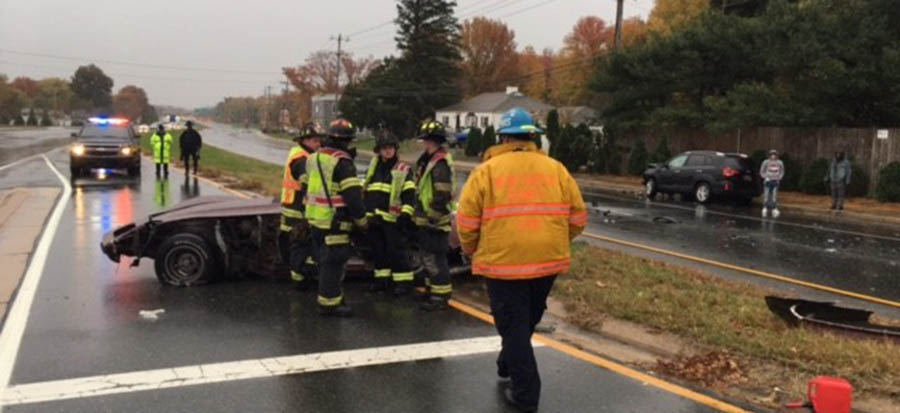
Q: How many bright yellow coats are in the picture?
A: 2